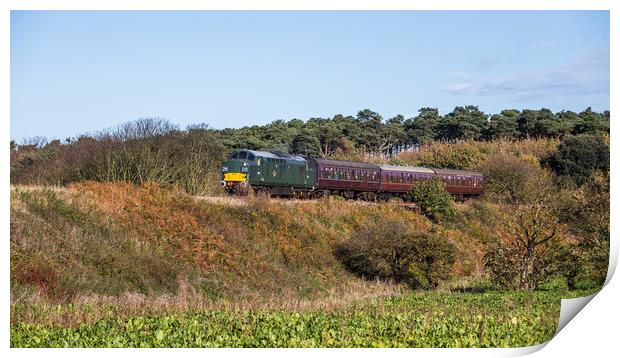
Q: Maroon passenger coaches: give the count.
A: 3